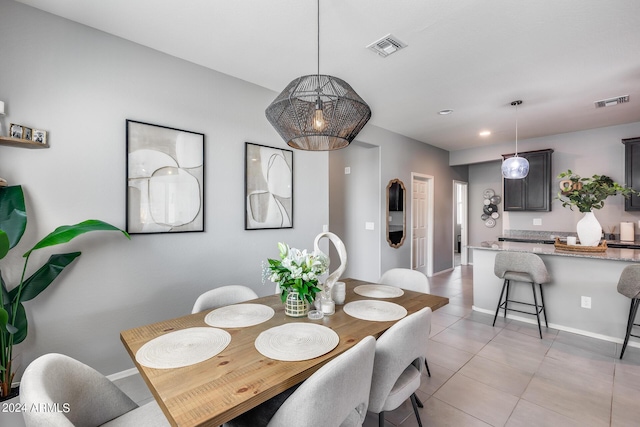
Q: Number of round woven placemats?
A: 5